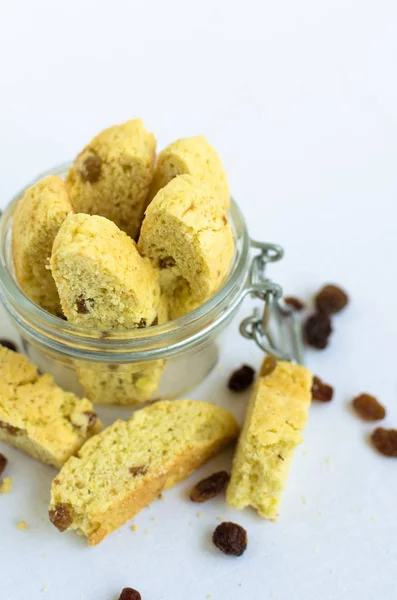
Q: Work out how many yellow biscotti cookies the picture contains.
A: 8